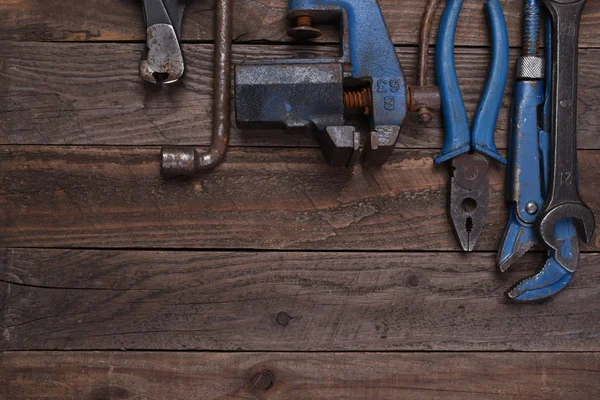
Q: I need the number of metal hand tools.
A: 6